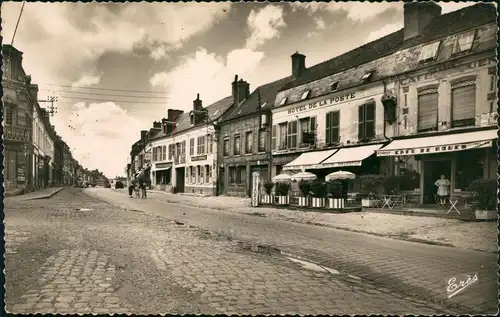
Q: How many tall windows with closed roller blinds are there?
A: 2